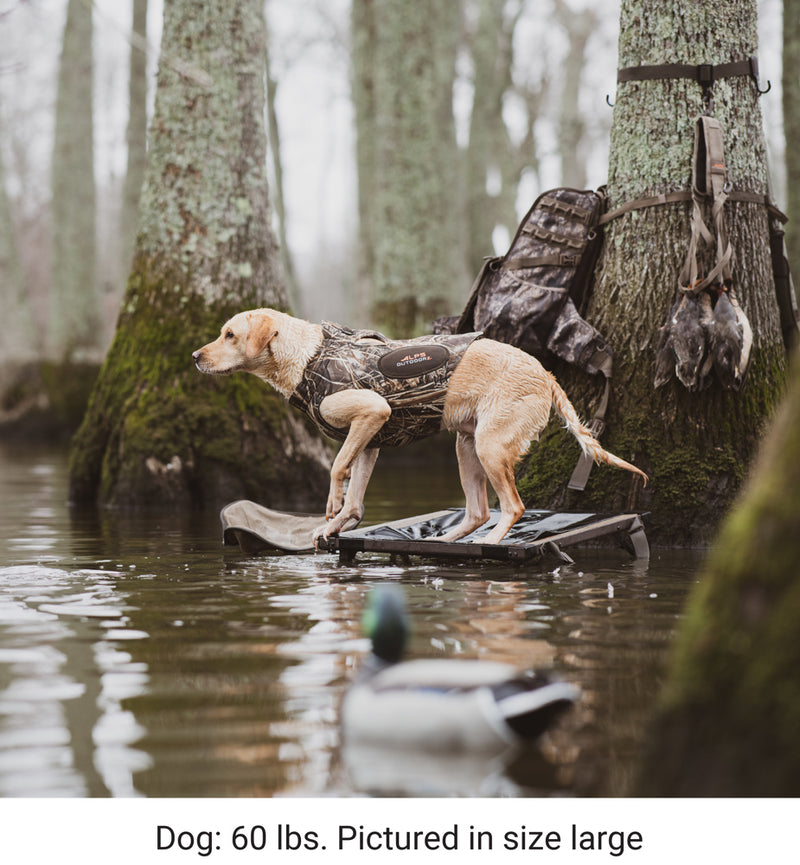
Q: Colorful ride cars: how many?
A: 0